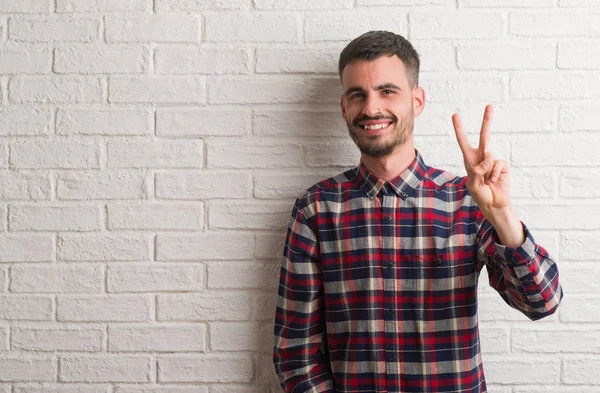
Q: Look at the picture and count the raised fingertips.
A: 2